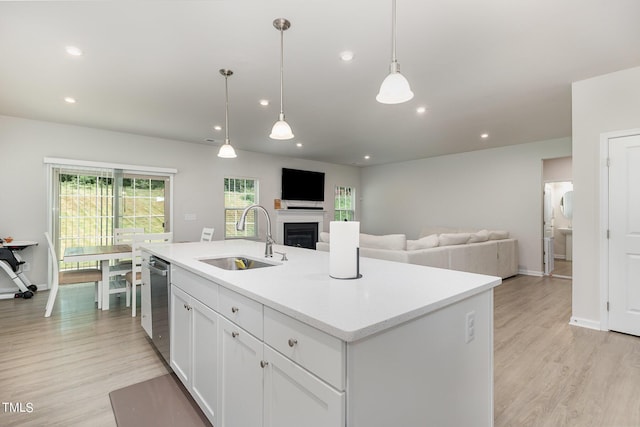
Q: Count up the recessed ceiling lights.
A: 9